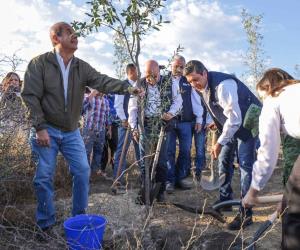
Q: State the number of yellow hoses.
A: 0